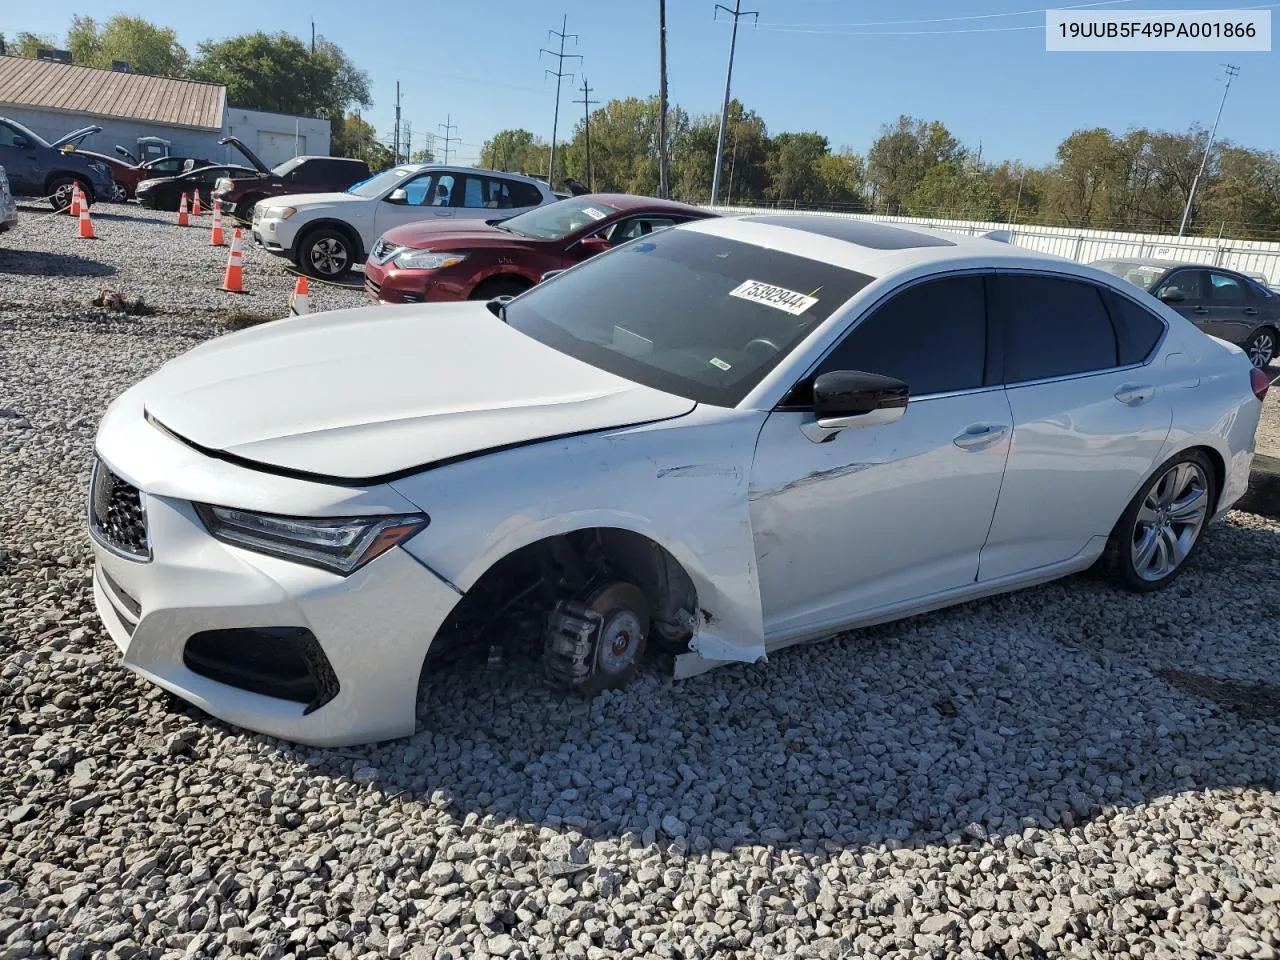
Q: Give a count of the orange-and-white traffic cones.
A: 7